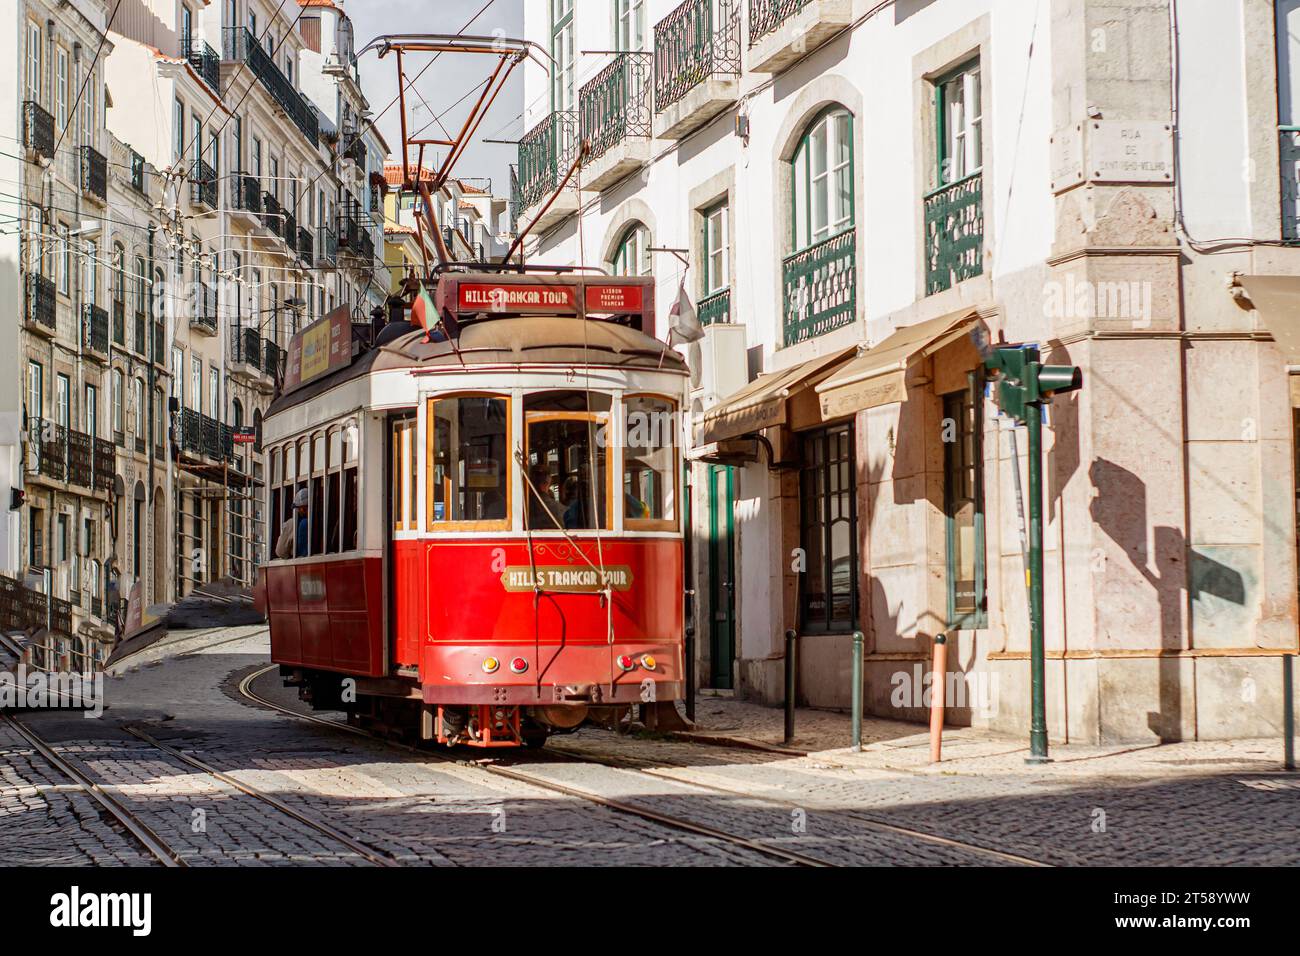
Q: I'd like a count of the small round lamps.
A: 4